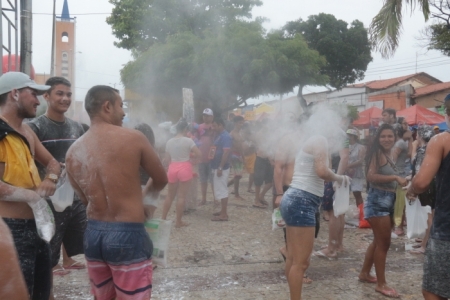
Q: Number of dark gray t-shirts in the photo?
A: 1